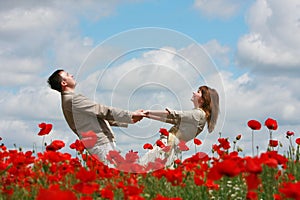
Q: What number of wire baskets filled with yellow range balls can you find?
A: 0